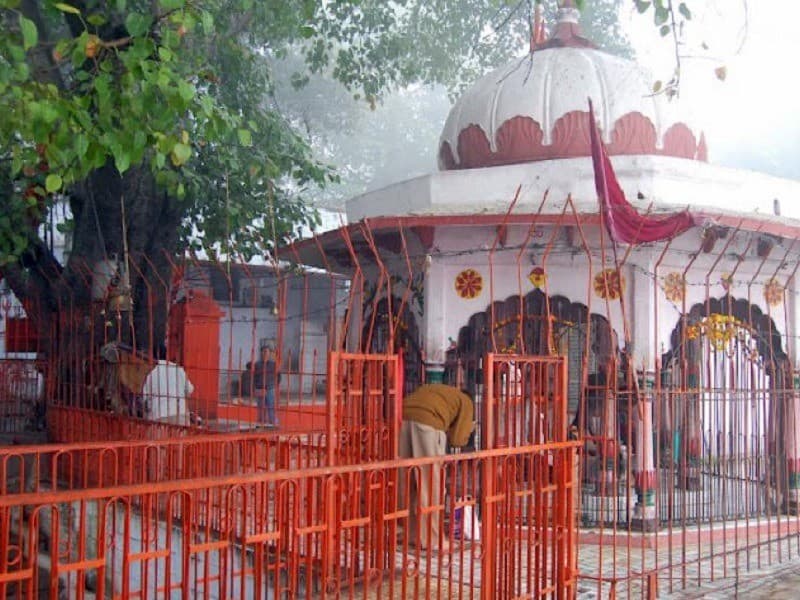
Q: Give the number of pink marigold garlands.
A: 0